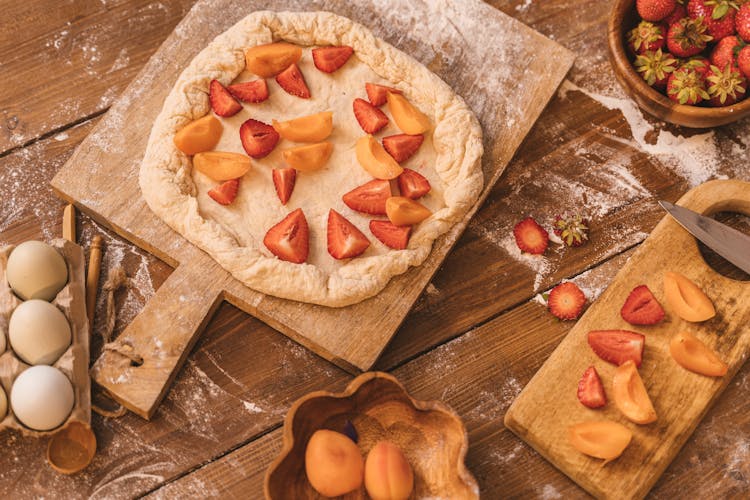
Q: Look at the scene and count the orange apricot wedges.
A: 12